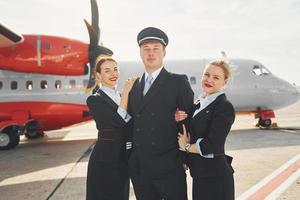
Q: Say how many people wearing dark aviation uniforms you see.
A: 3